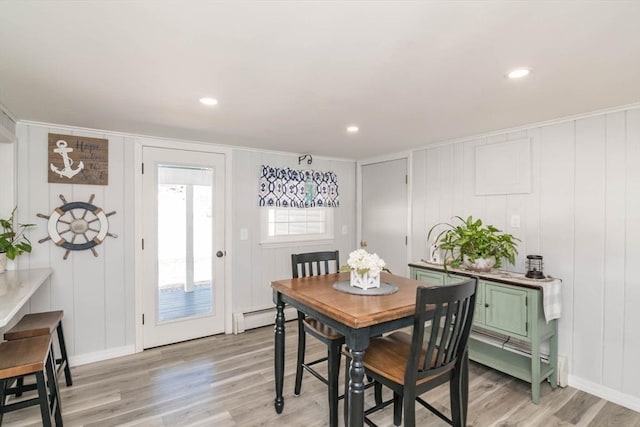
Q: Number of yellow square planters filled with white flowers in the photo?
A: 0